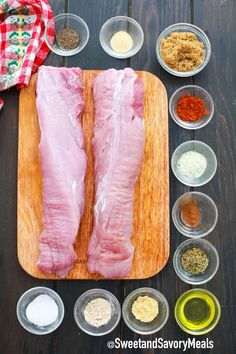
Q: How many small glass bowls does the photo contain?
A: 11